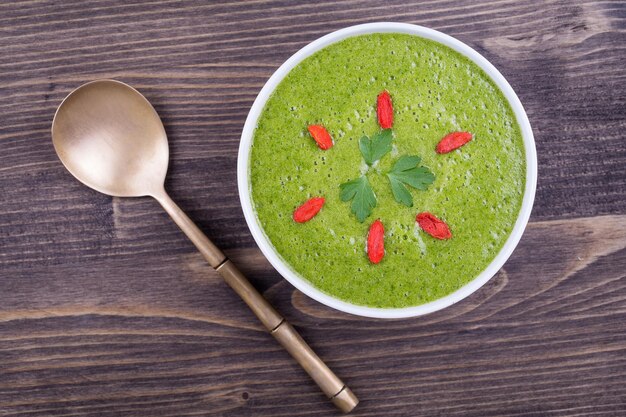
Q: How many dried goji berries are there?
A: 6